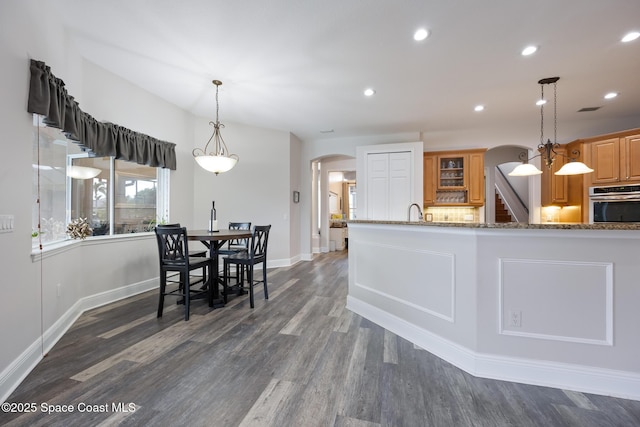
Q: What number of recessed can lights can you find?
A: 7